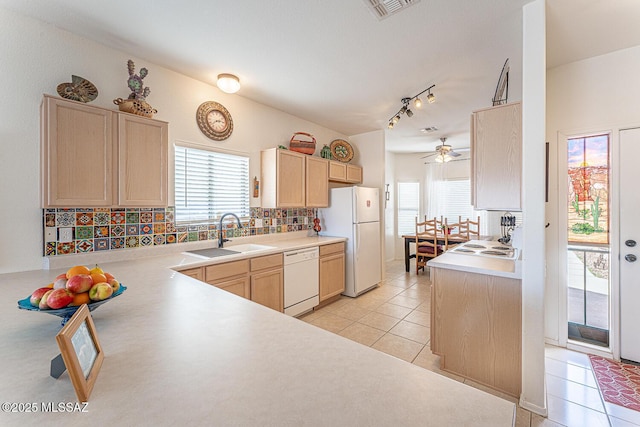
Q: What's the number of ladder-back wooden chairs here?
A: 4